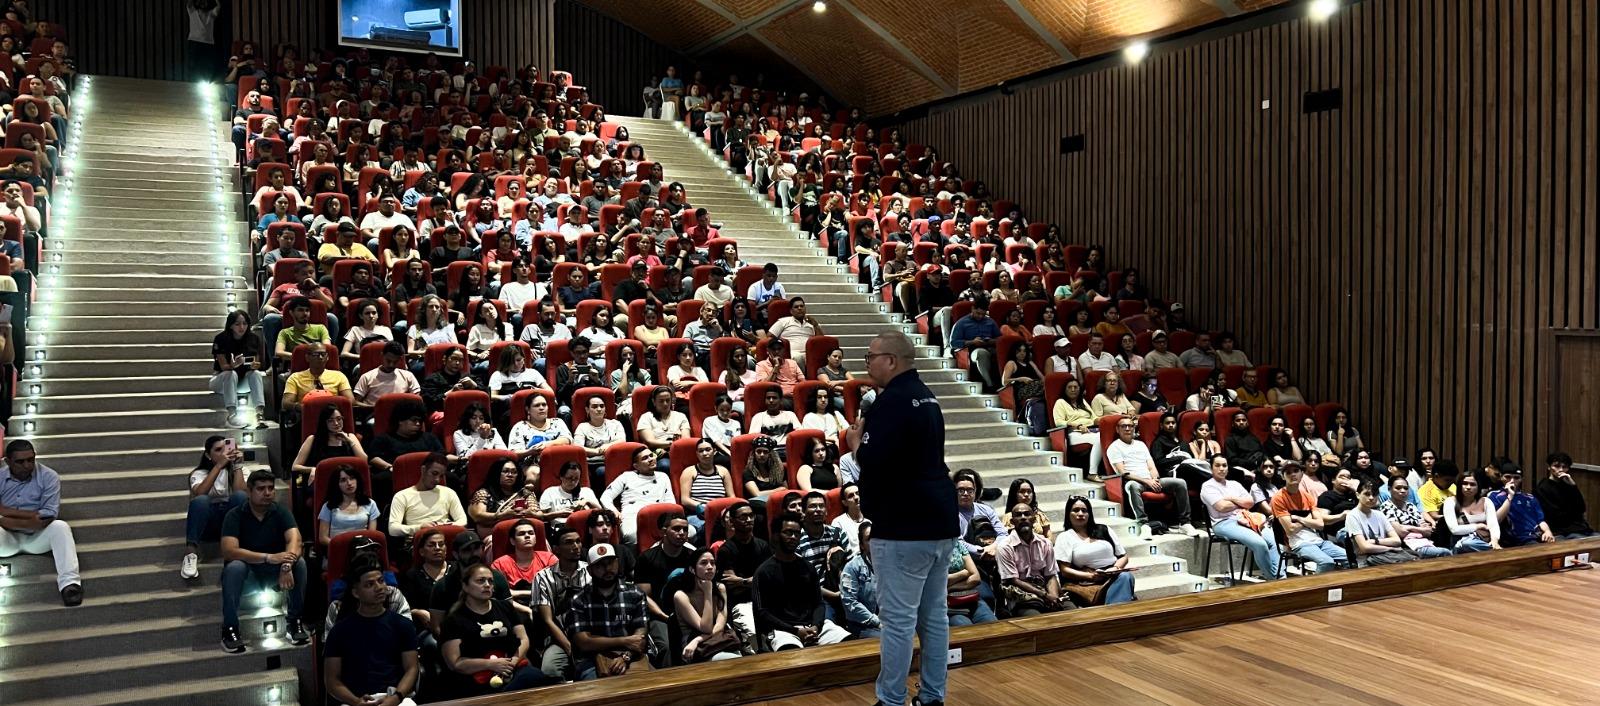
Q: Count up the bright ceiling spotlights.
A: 3